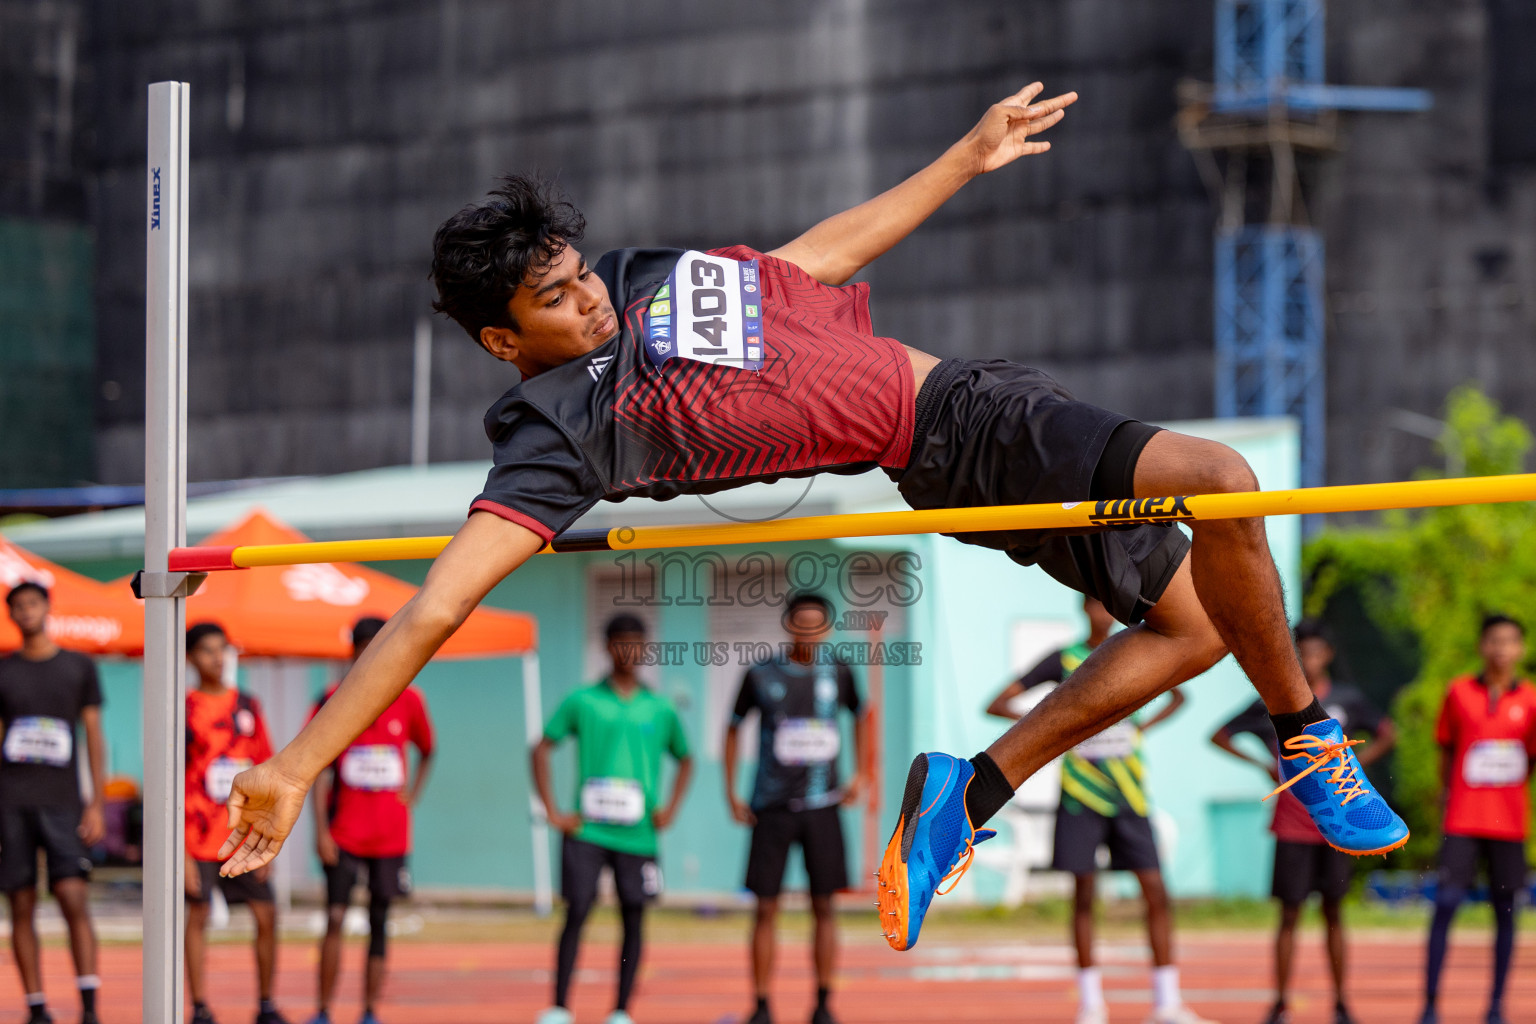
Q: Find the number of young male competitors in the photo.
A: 9